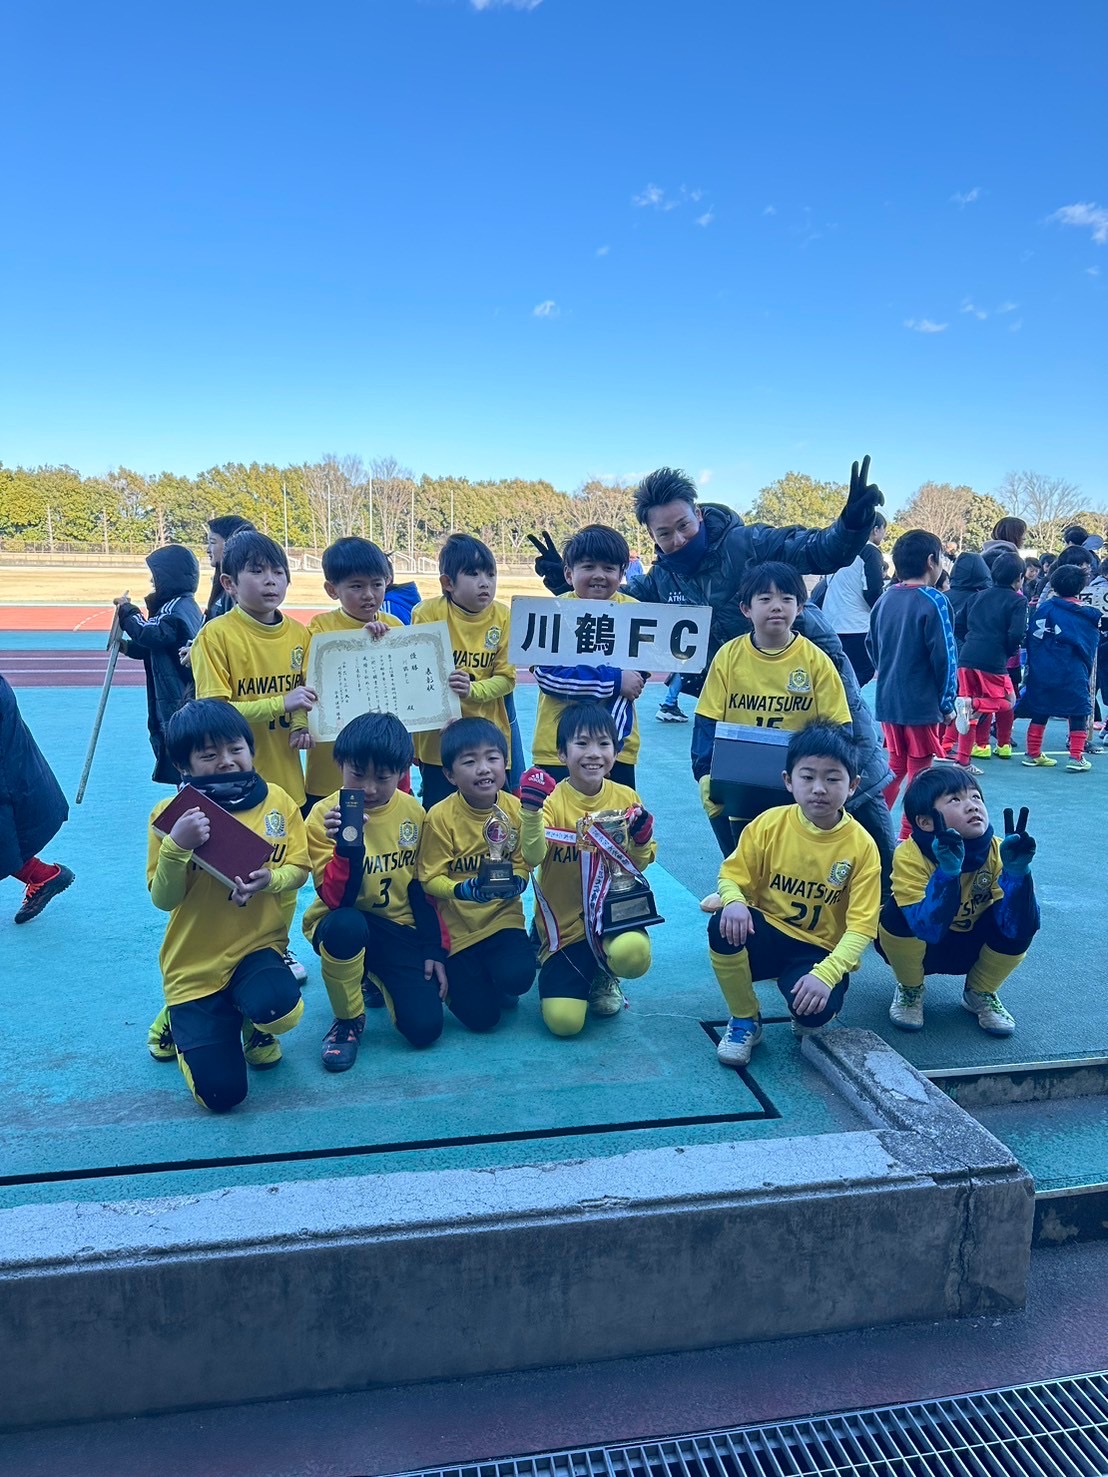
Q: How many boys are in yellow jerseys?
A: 11